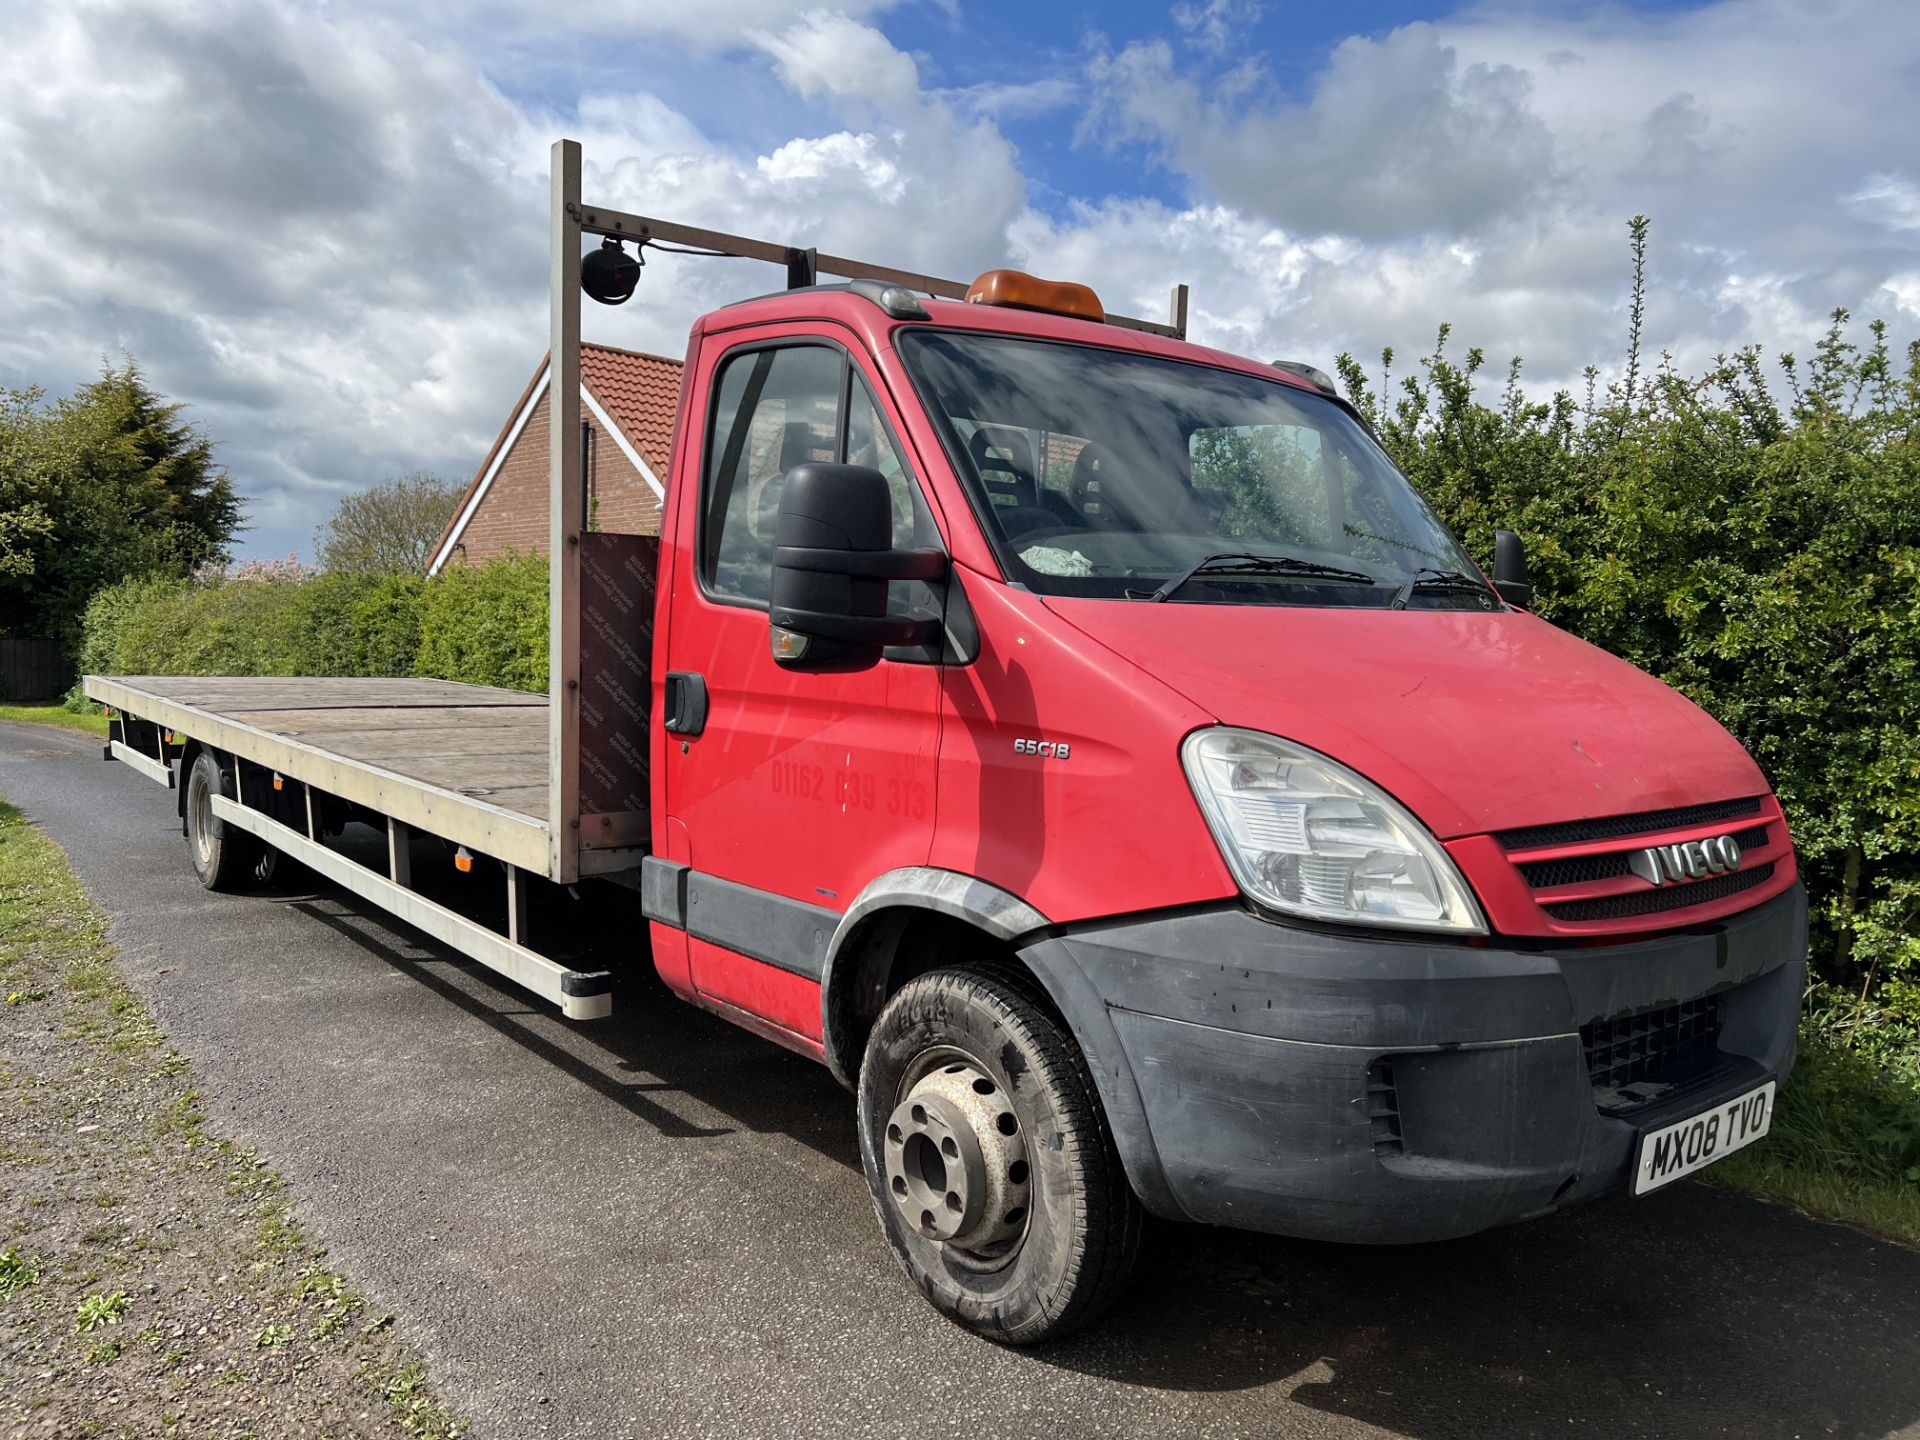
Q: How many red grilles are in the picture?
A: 1